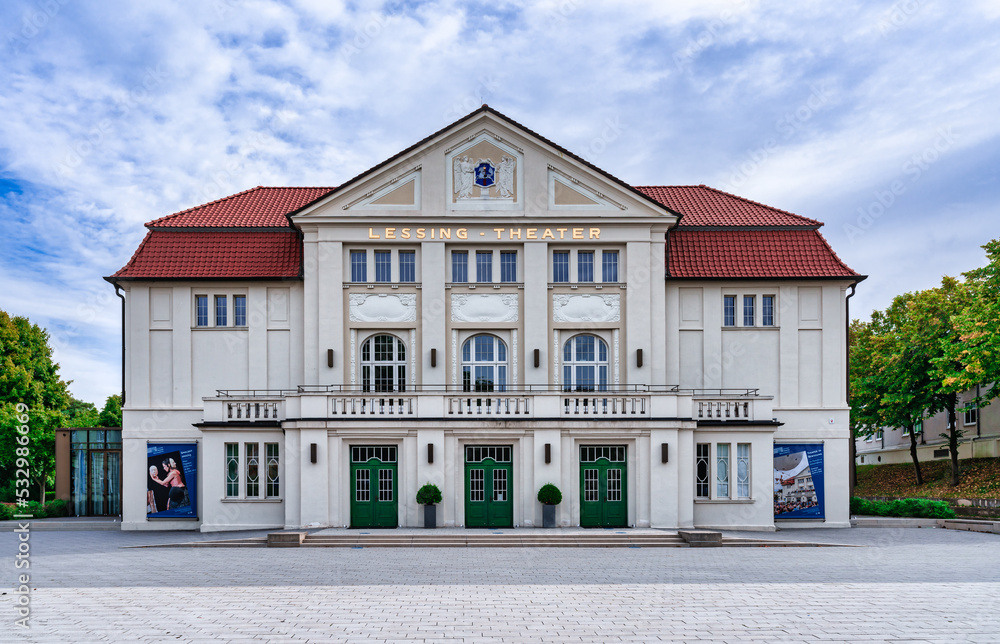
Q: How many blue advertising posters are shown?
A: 2